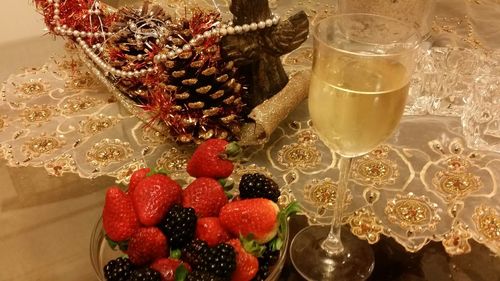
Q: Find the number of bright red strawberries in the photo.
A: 10